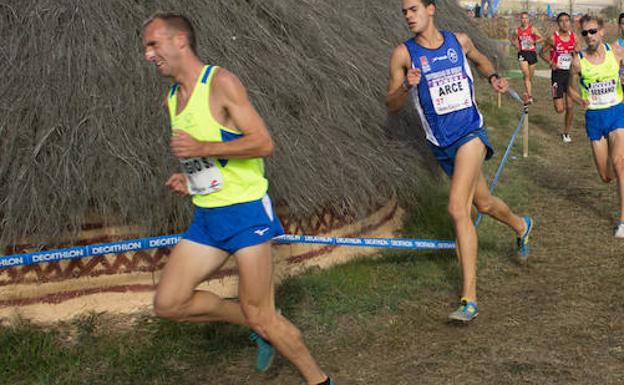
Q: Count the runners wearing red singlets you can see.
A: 2